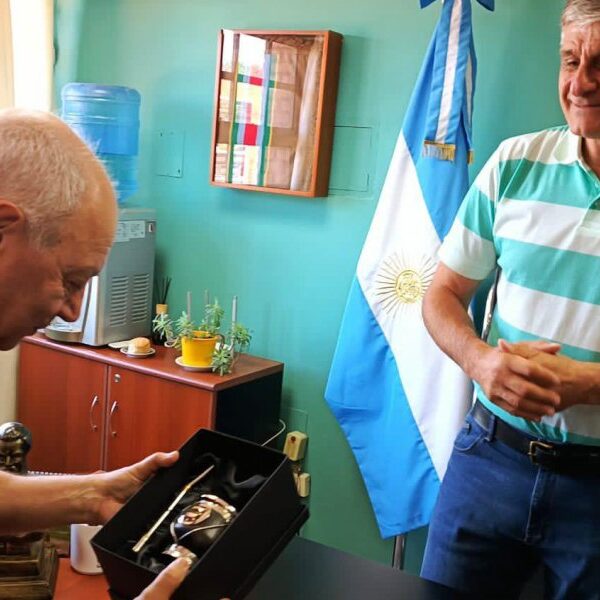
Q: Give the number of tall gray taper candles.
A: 3